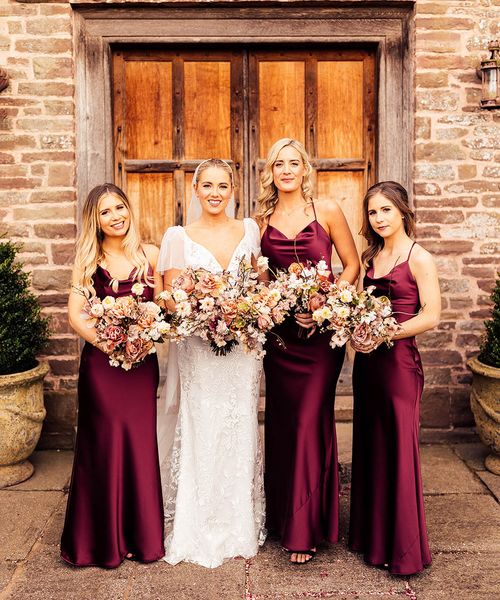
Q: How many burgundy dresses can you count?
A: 3